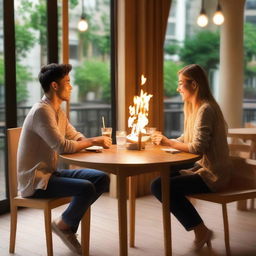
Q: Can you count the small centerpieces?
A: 1